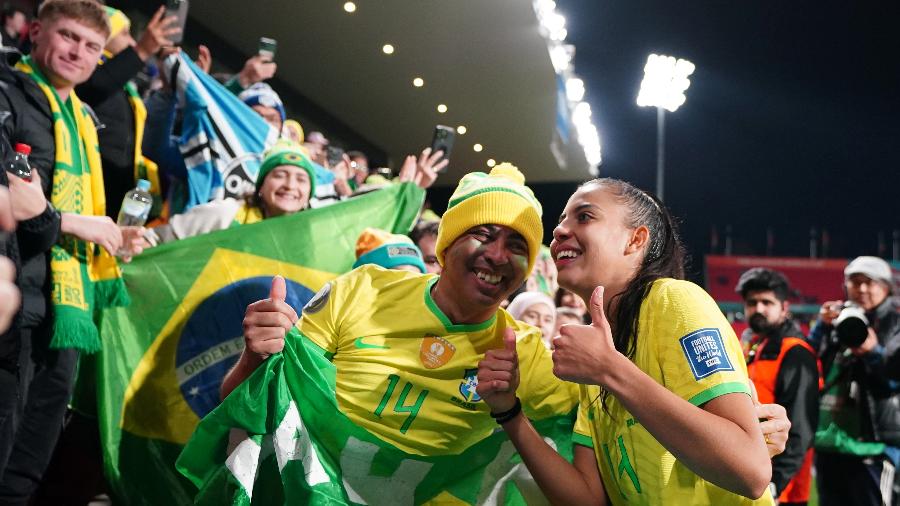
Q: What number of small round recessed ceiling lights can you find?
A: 7